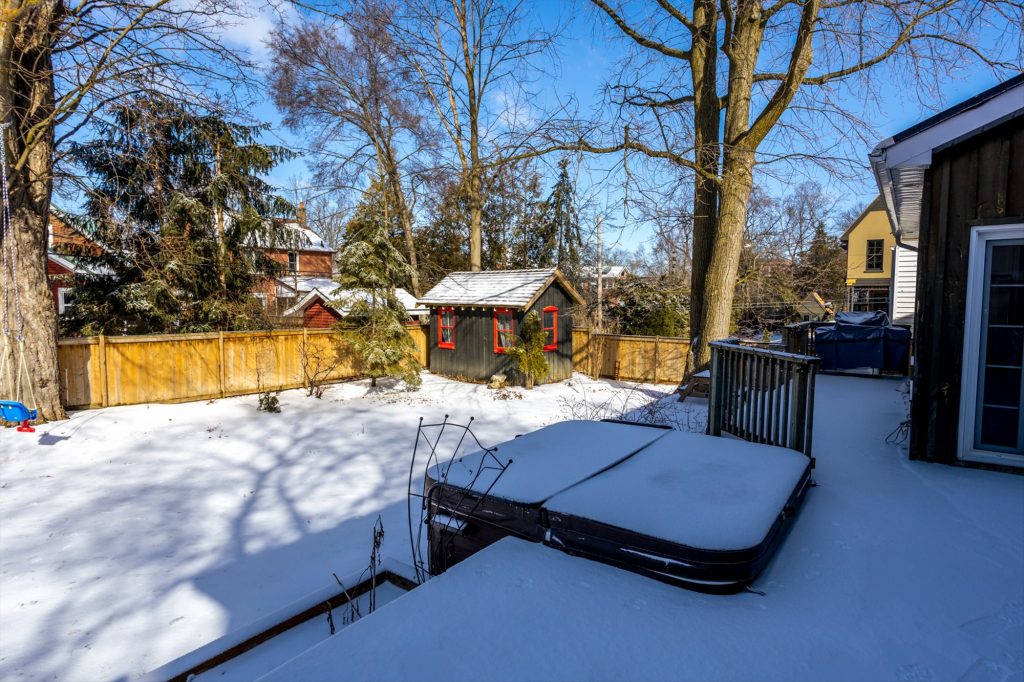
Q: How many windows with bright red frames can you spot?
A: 3